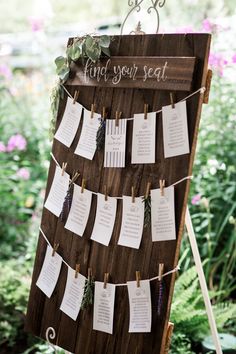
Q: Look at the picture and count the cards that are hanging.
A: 14